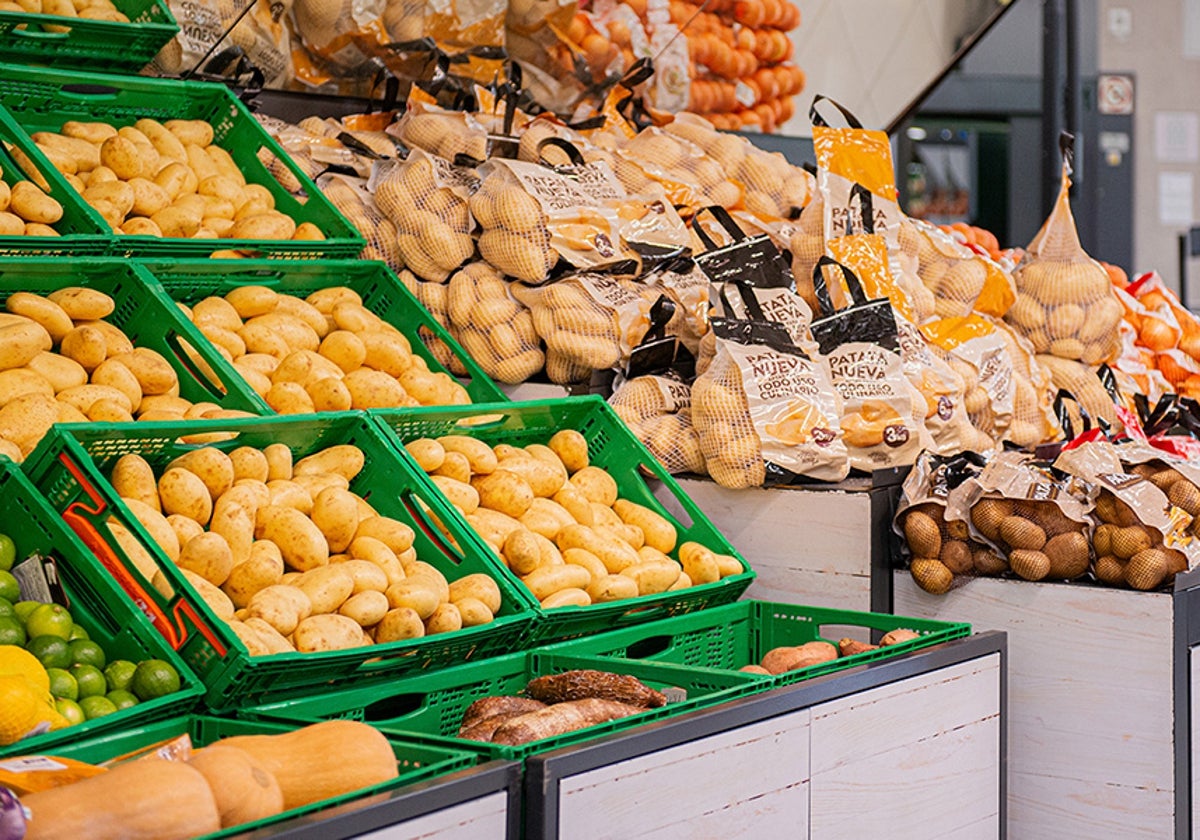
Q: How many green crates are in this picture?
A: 11